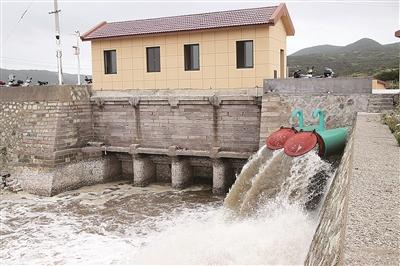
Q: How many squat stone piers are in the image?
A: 3